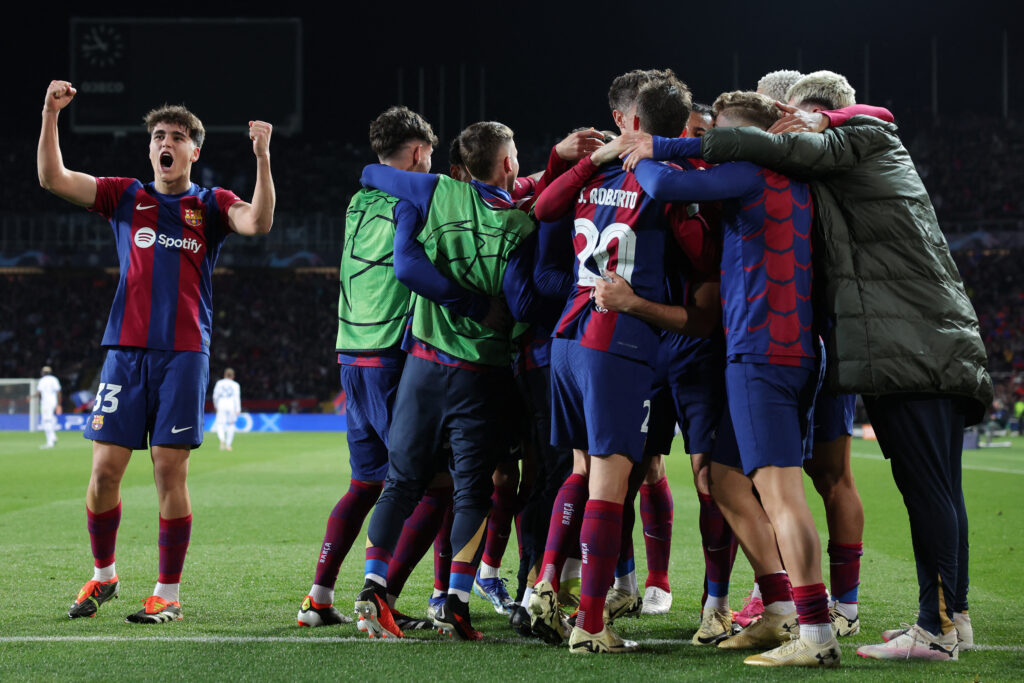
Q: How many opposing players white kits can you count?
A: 2